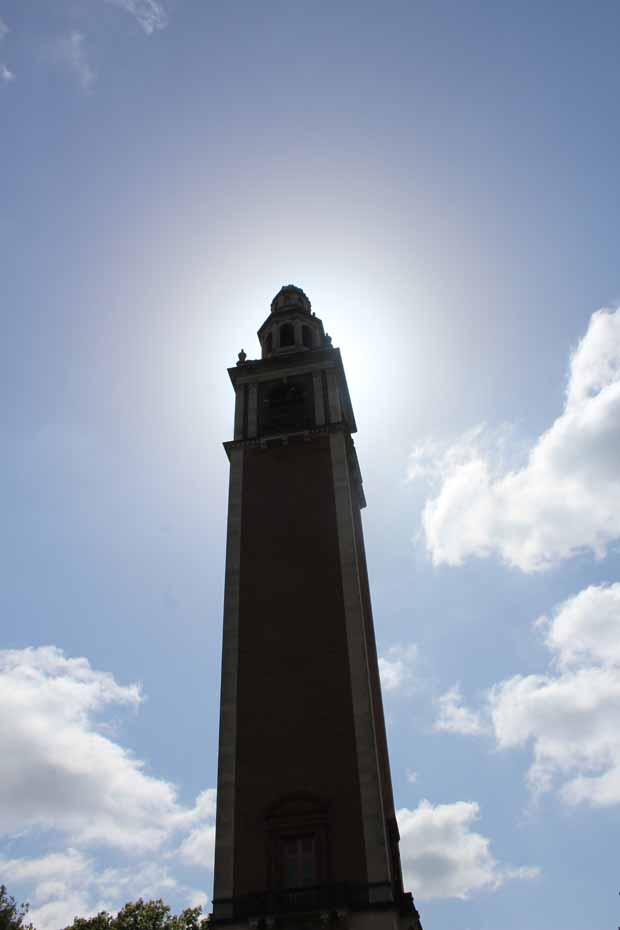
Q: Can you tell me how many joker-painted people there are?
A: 0